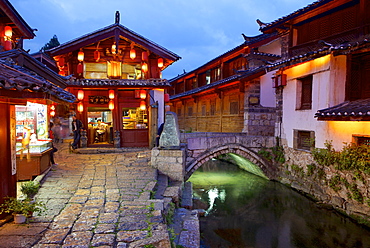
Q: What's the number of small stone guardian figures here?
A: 2